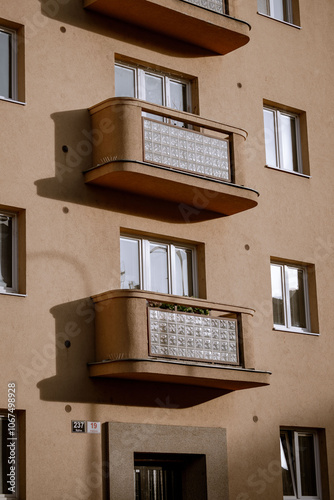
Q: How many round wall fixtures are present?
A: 8